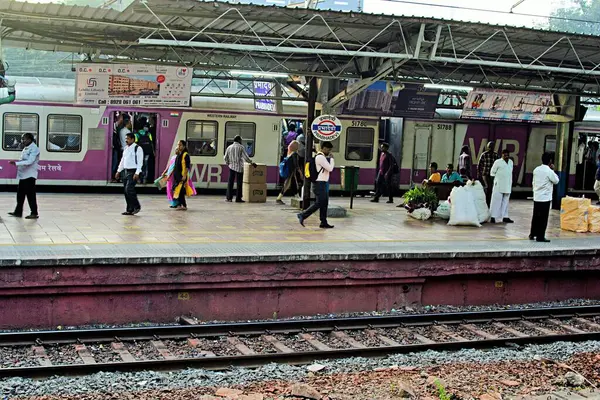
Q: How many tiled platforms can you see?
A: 1